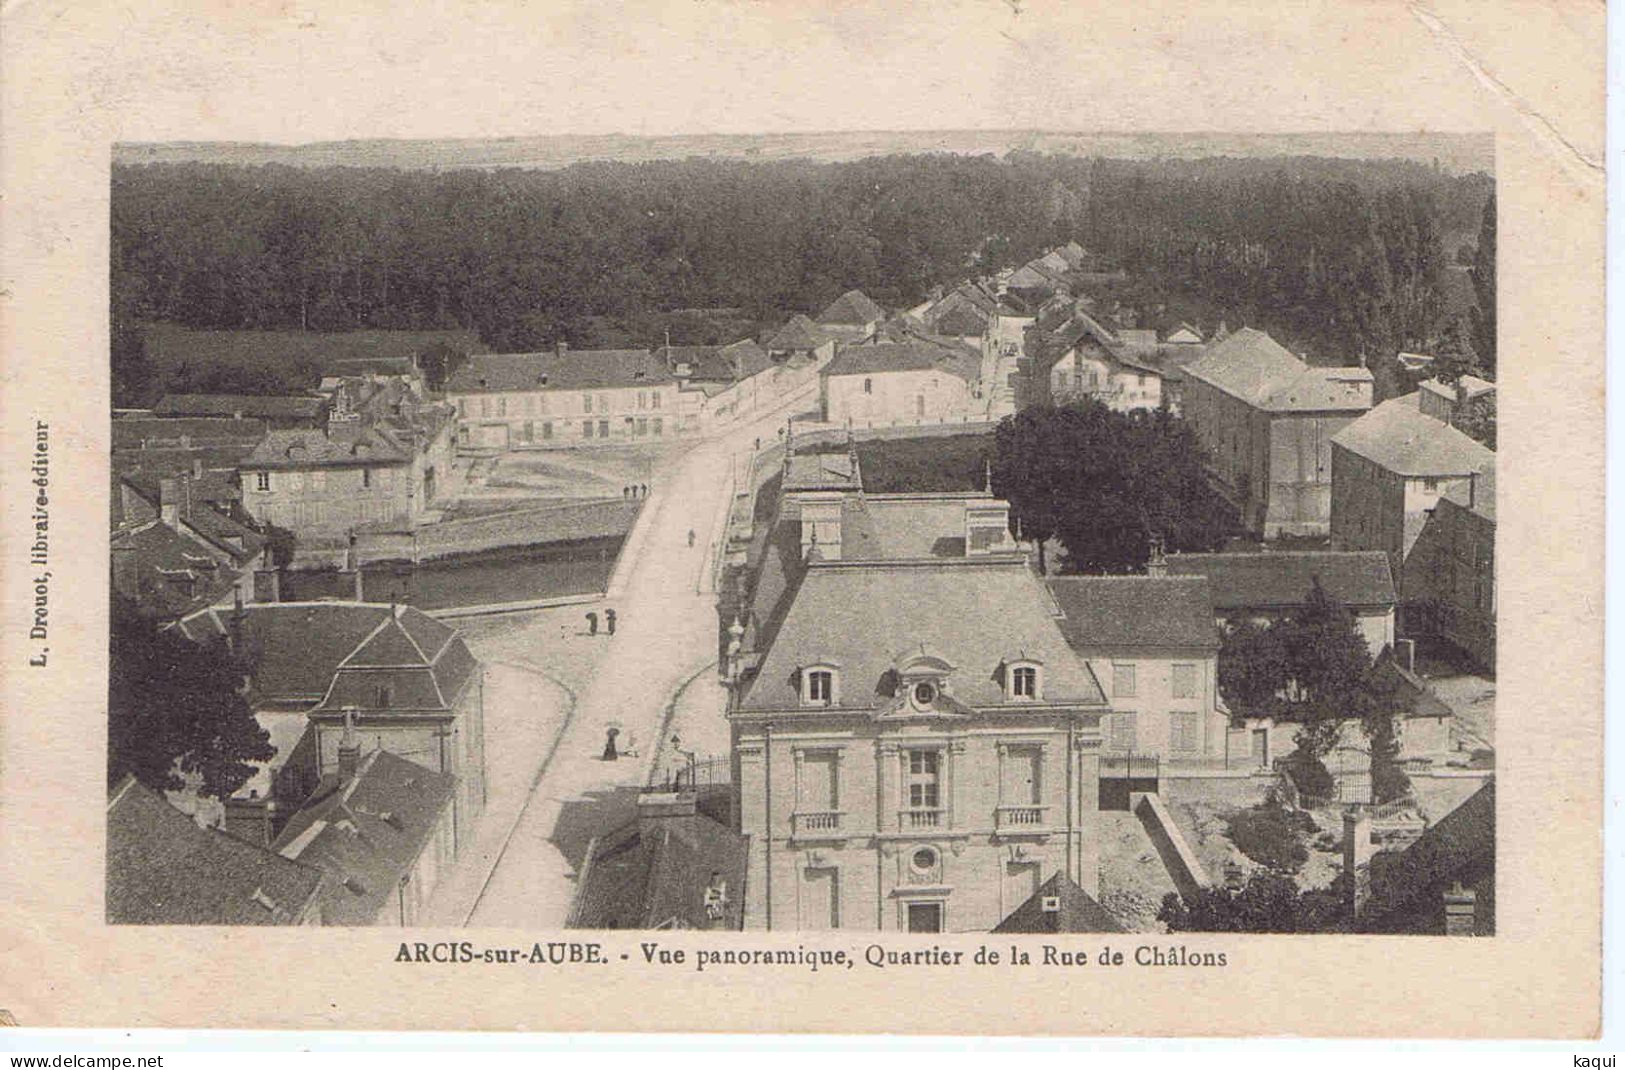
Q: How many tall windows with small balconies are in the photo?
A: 3